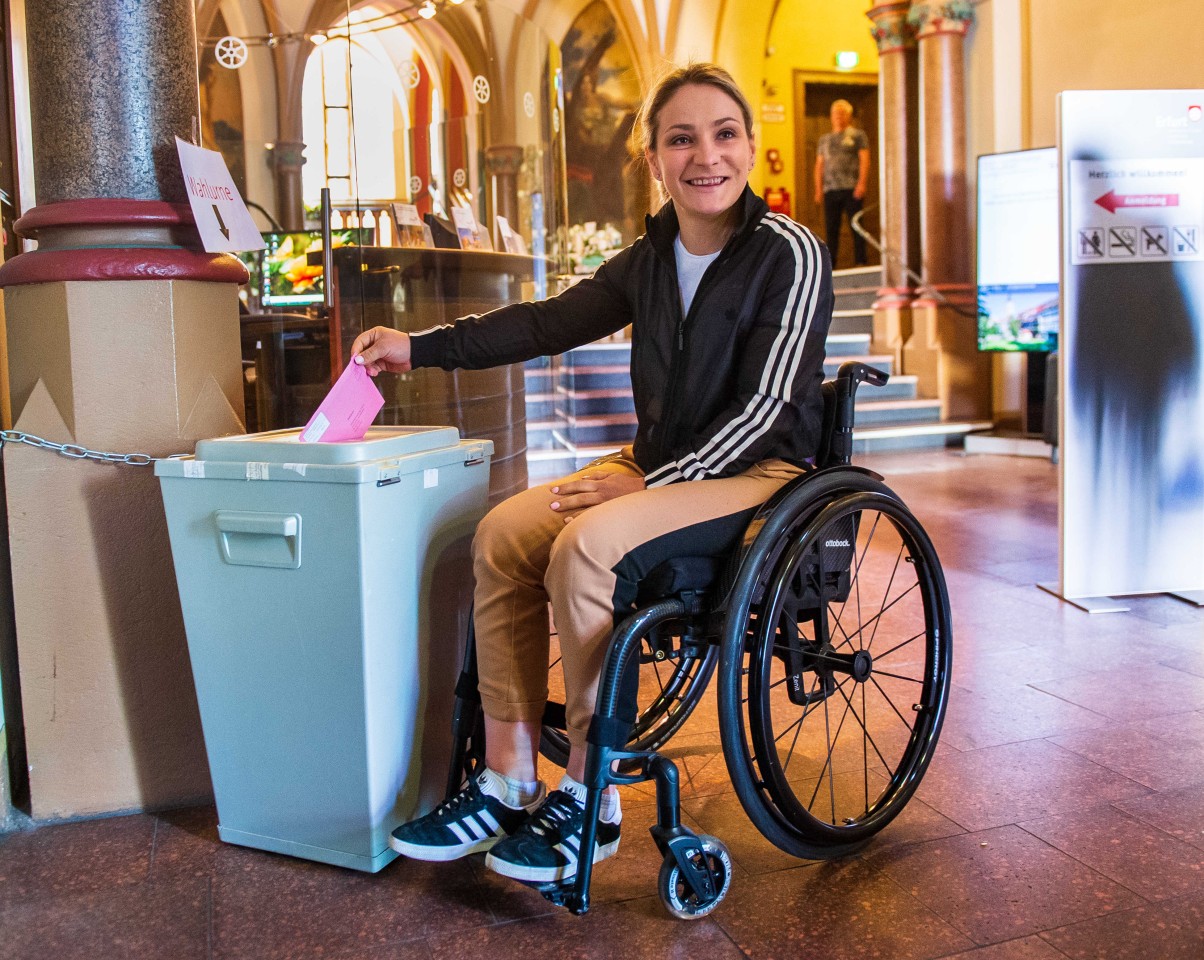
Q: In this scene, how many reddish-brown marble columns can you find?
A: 2